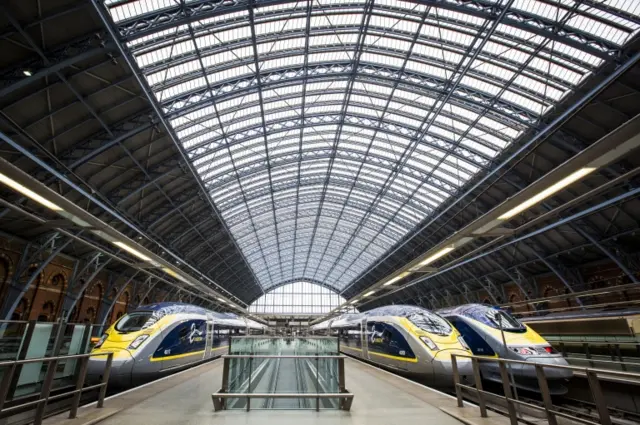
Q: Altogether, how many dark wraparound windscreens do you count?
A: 3